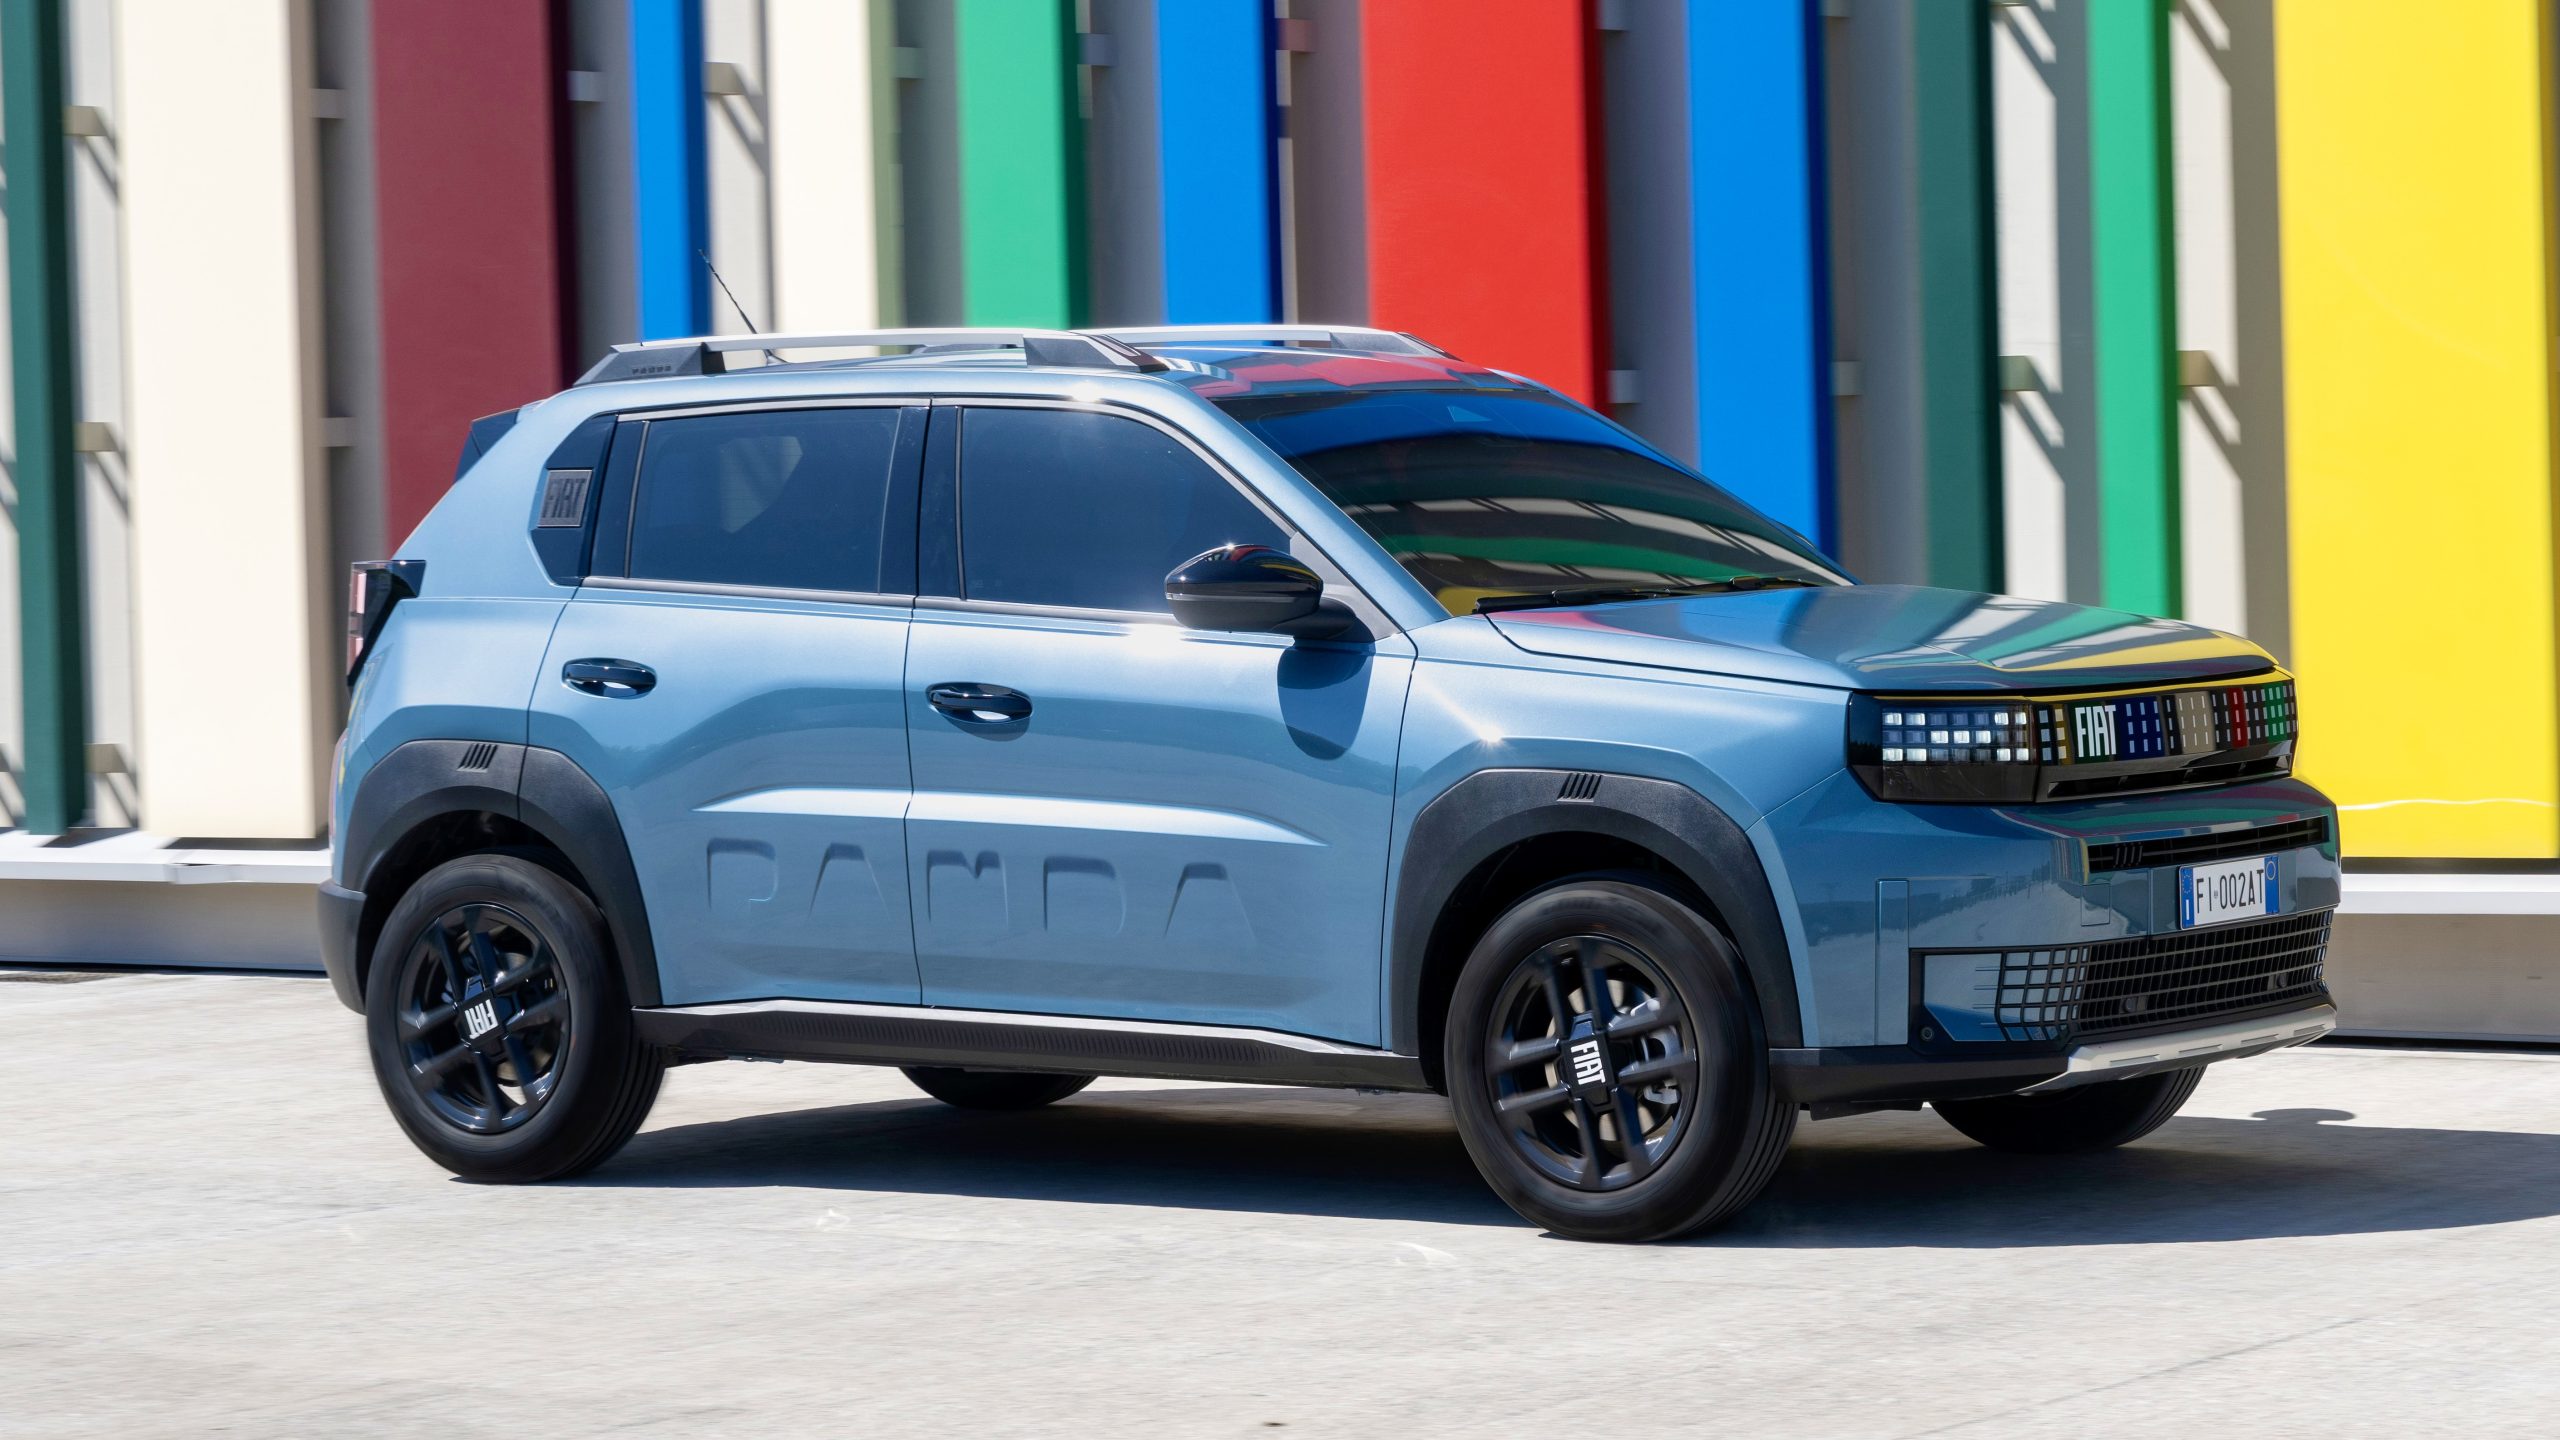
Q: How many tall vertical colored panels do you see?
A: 12